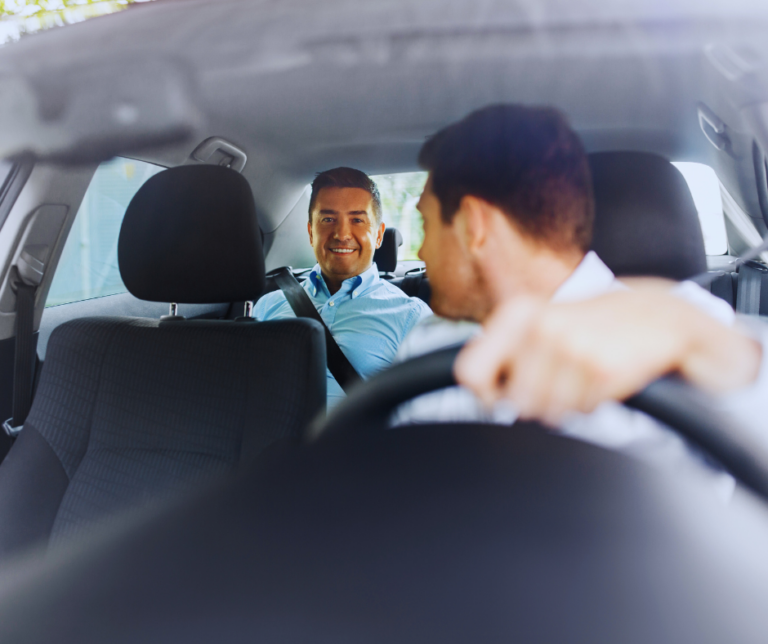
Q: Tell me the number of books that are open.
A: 0